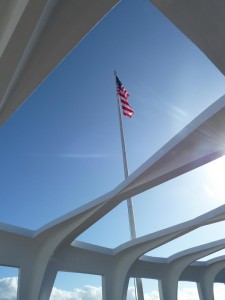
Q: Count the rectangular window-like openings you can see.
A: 5